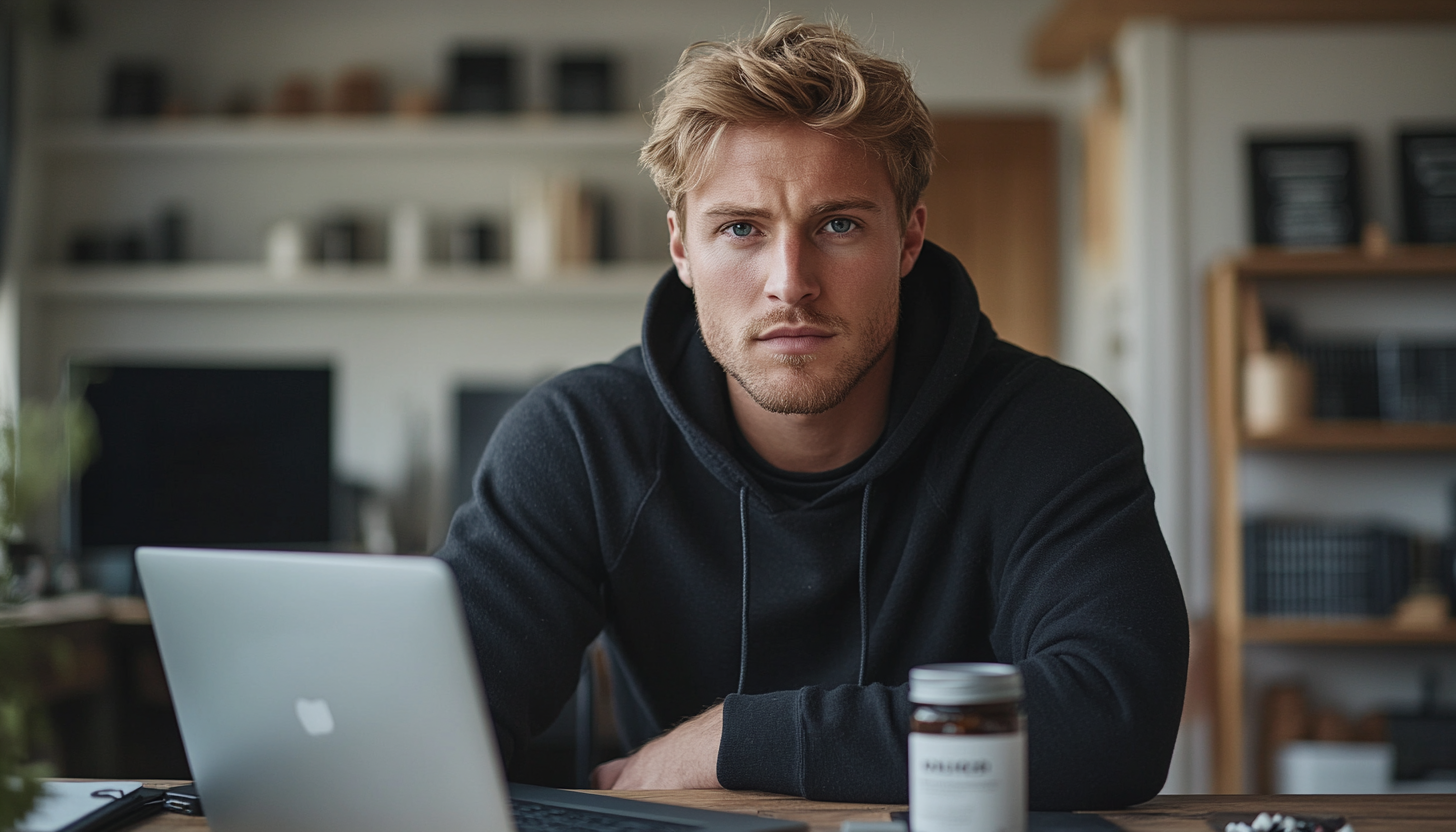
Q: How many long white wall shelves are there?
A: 2